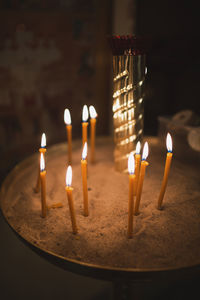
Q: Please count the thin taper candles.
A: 11